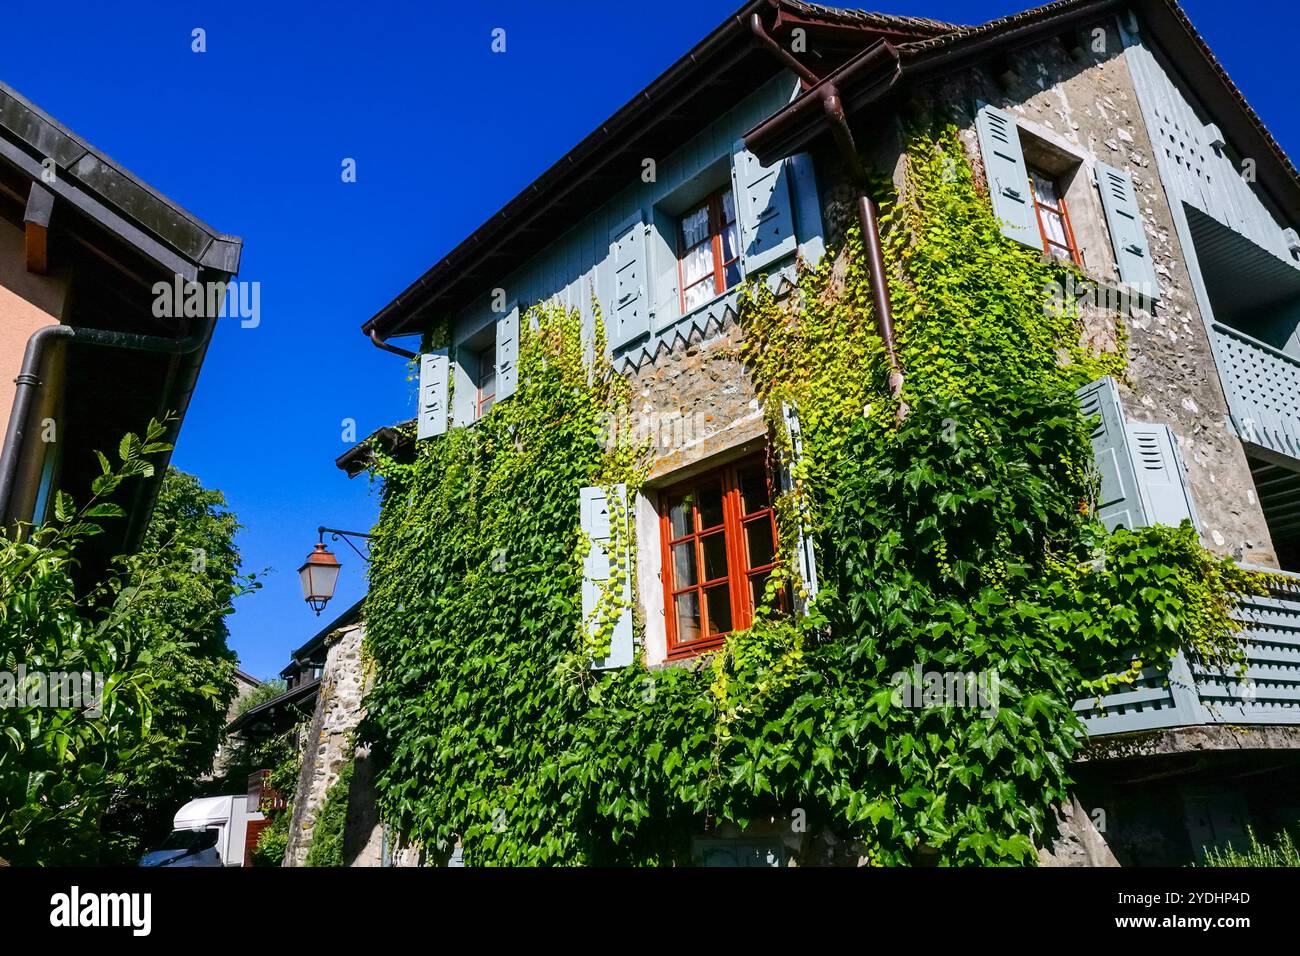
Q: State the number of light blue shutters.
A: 10